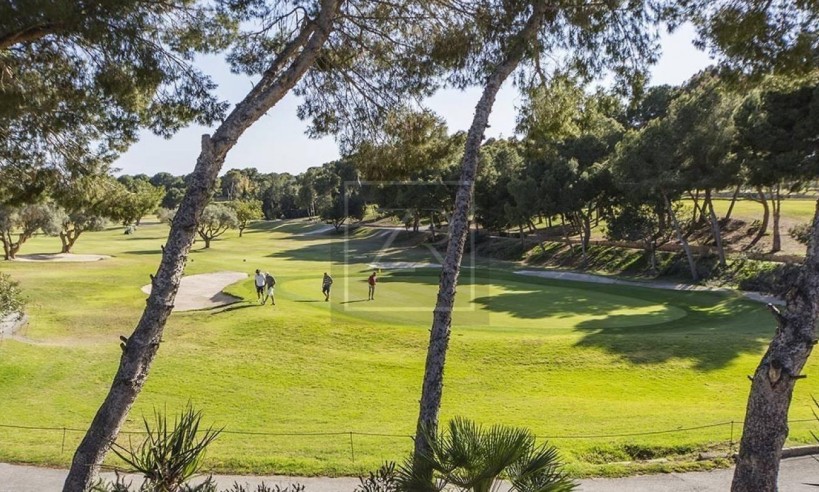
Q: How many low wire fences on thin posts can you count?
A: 1